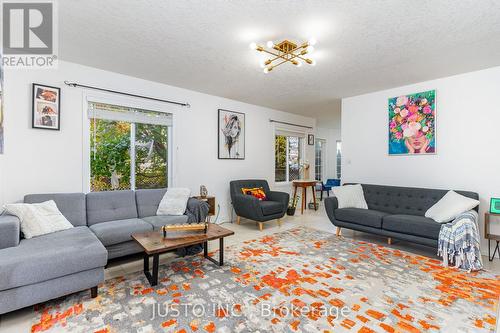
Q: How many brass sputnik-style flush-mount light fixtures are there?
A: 1